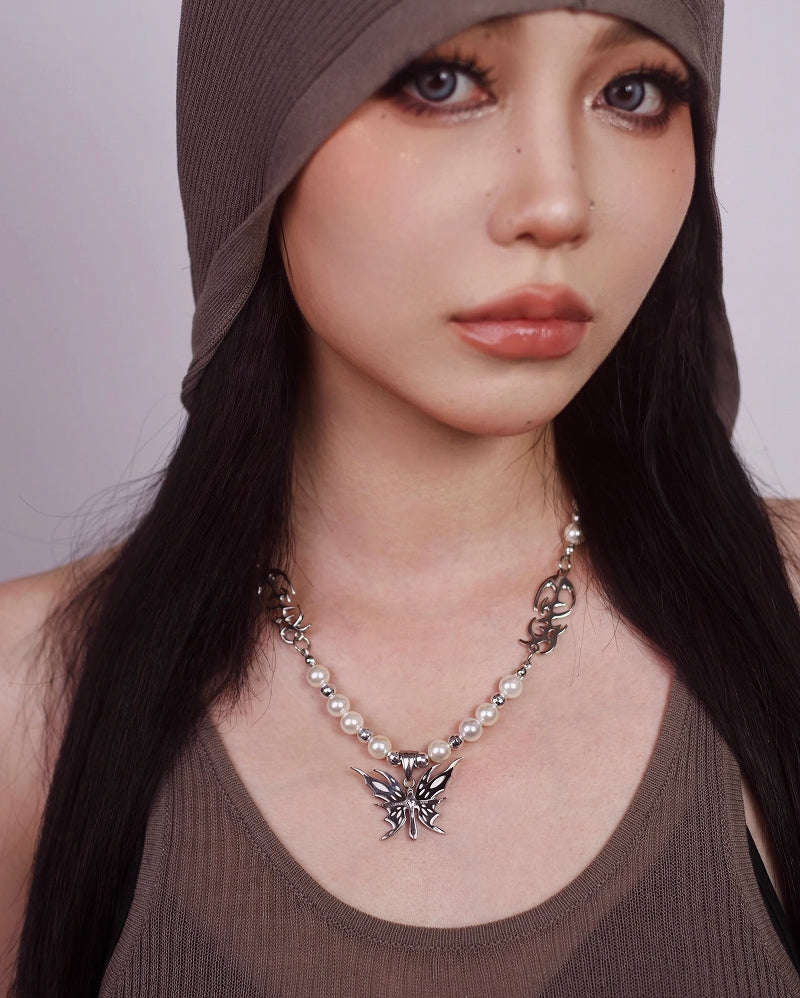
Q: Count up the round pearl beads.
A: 9